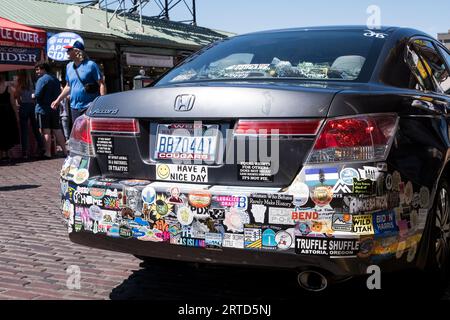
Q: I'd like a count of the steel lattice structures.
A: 1